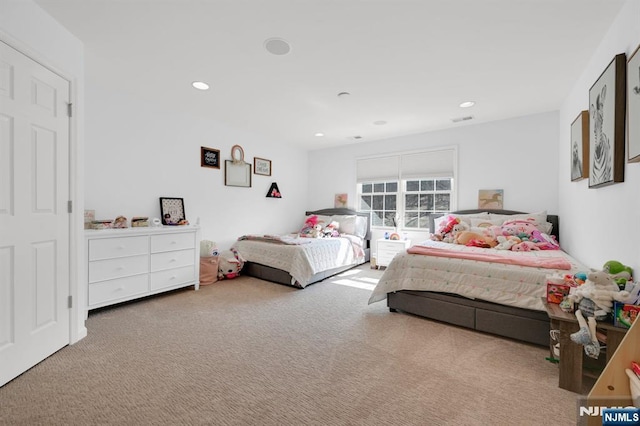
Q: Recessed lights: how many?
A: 3